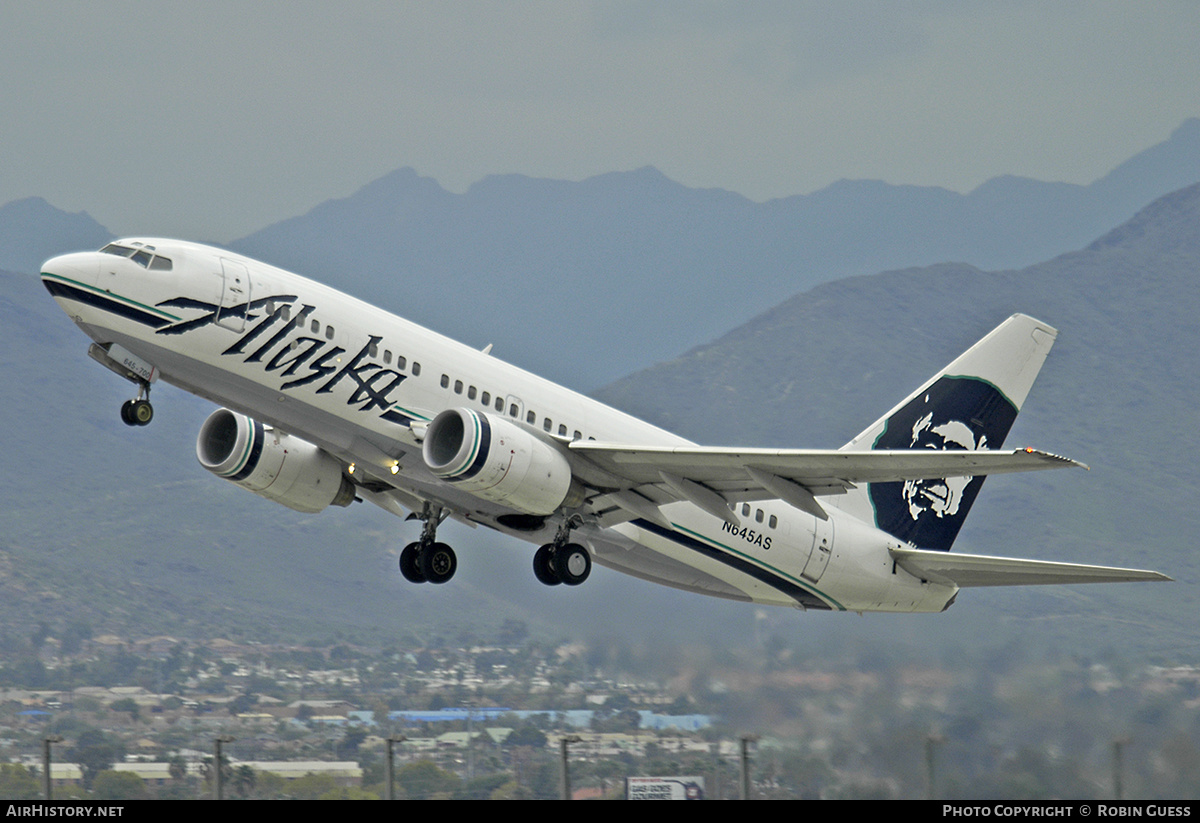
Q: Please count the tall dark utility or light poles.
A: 7